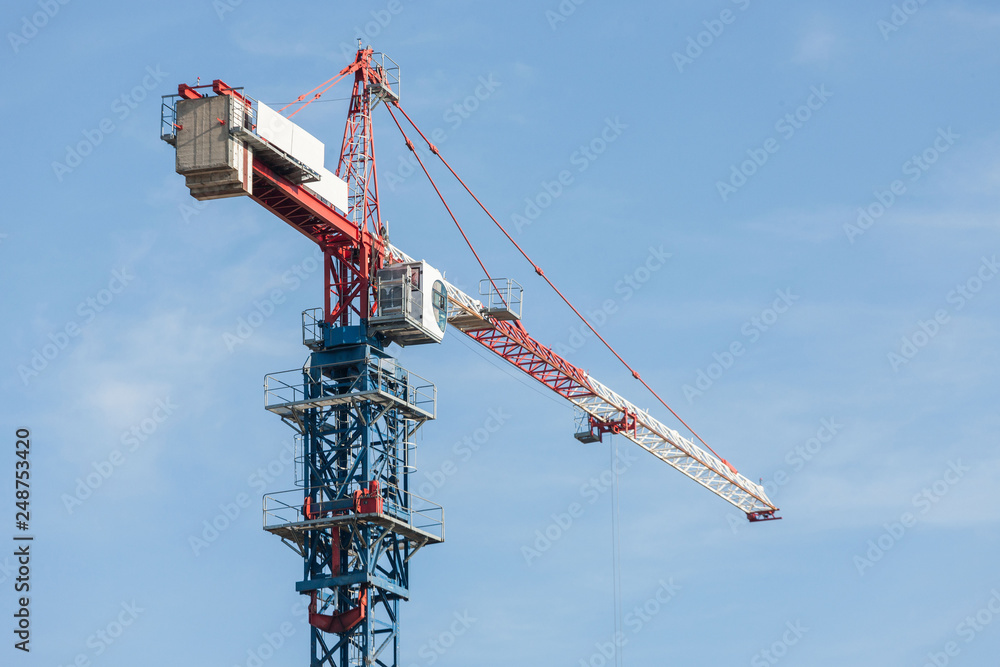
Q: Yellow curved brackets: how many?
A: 0